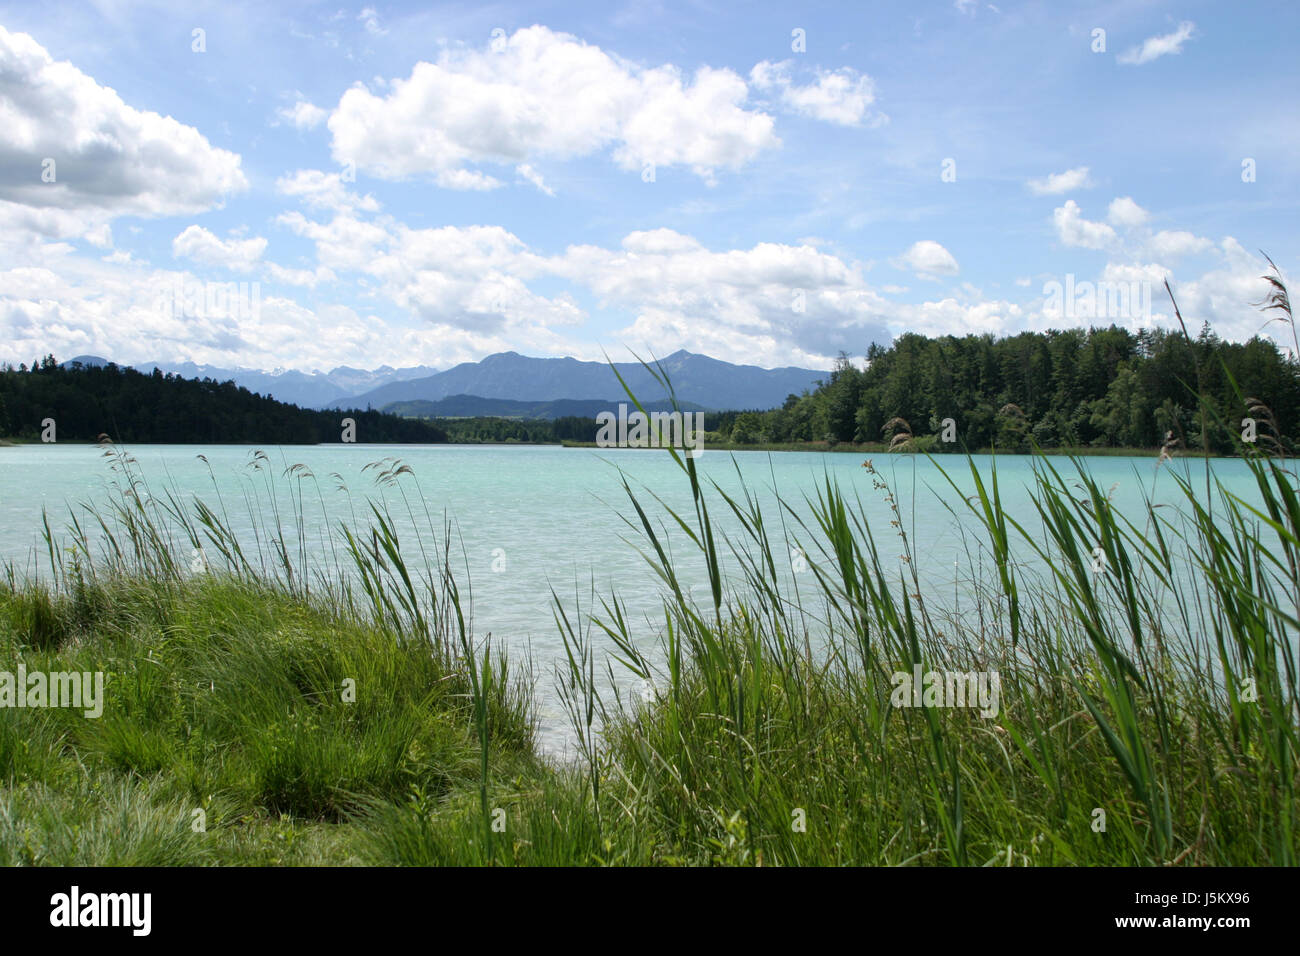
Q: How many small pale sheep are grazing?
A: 0